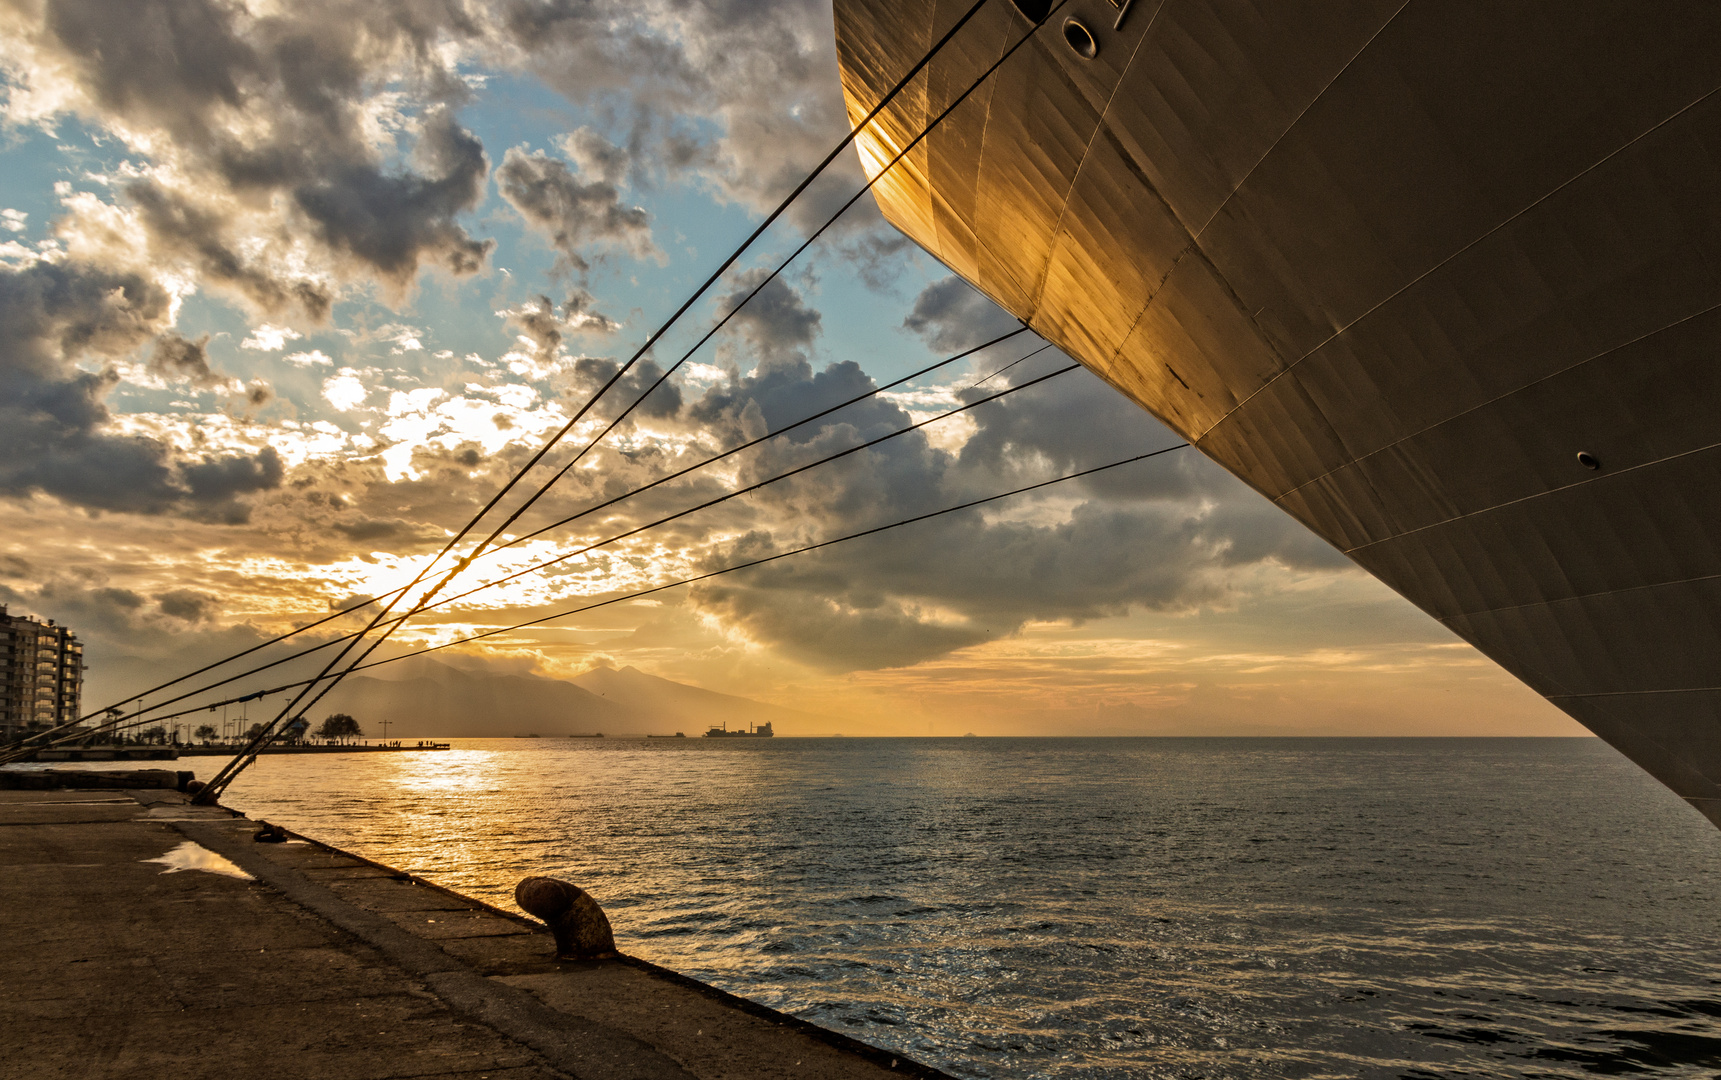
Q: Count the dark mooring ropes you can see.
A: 5